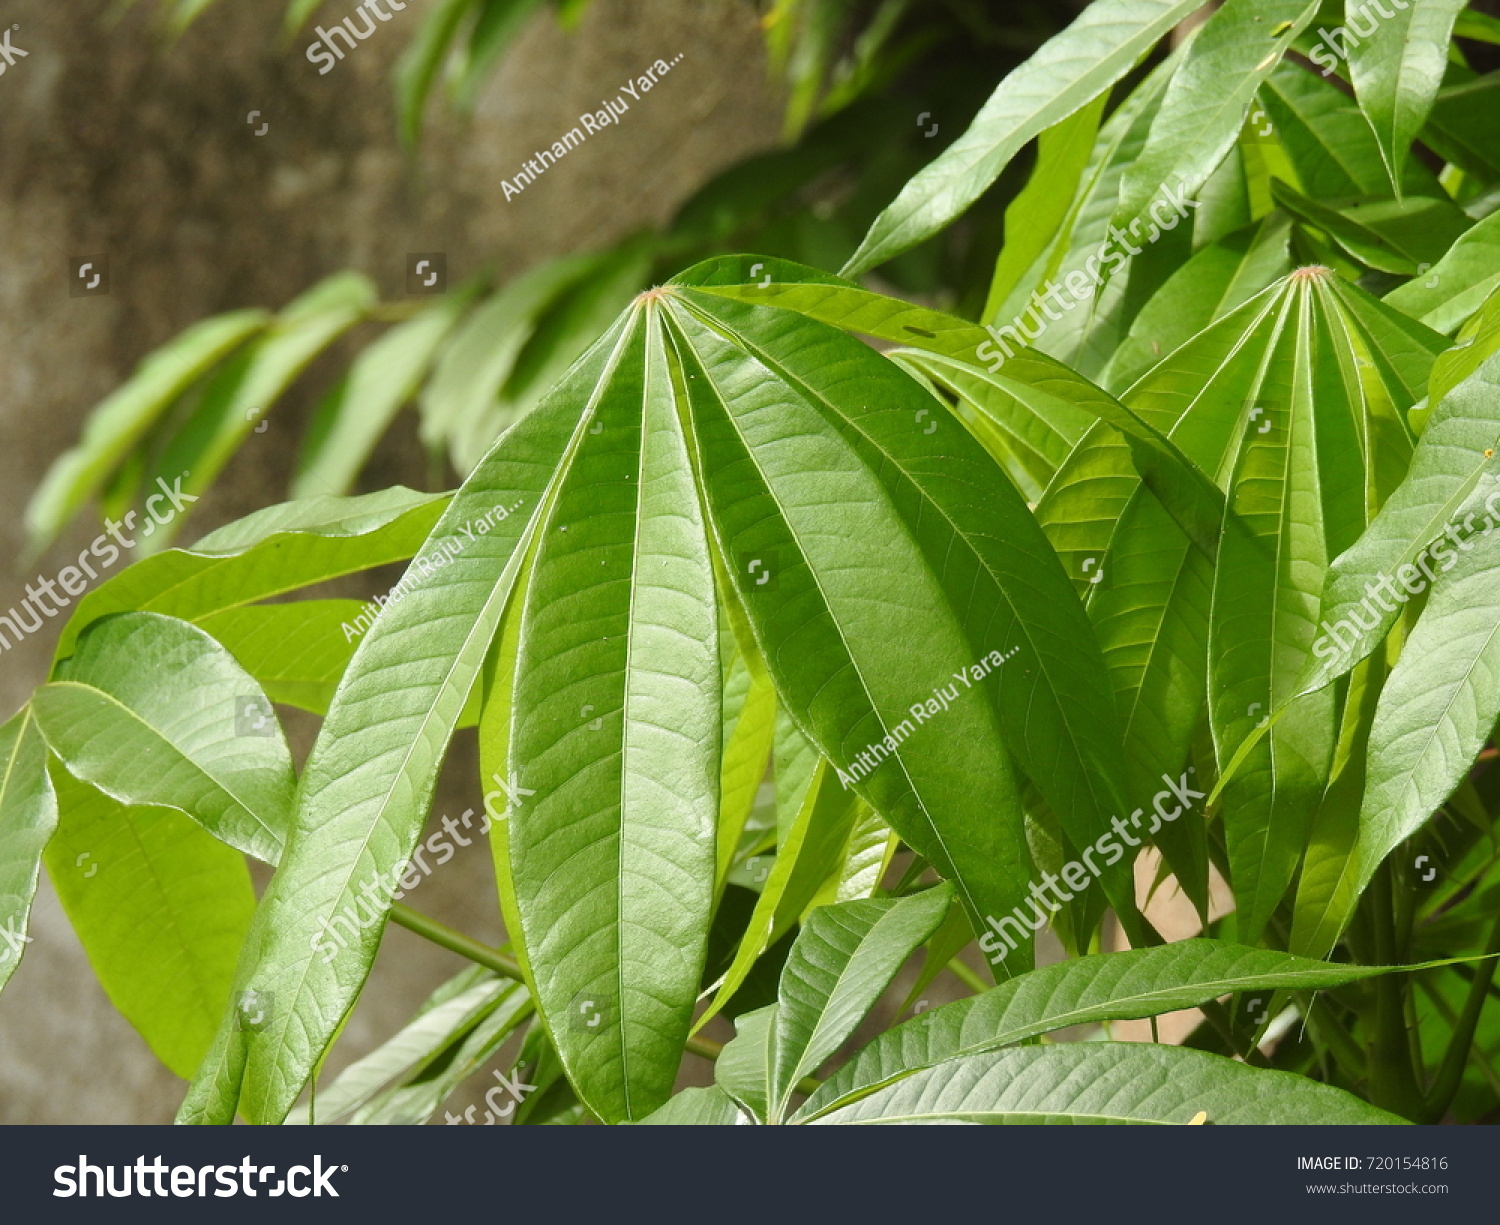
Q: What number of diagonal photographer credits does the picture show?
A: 3